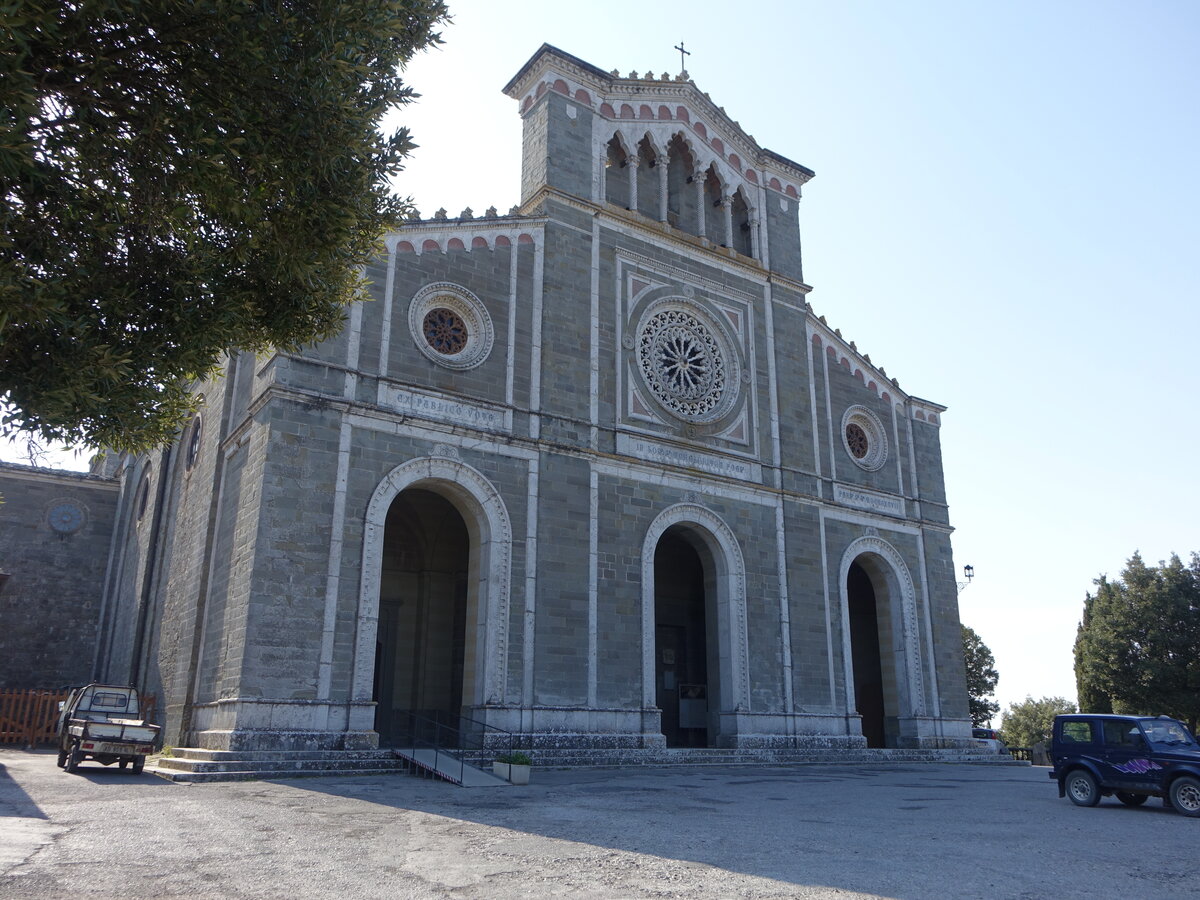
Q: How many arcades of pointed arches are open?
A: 5